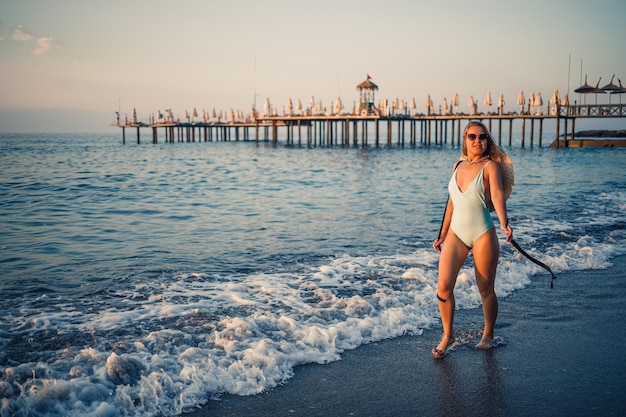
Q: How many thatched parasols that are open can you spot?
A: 4